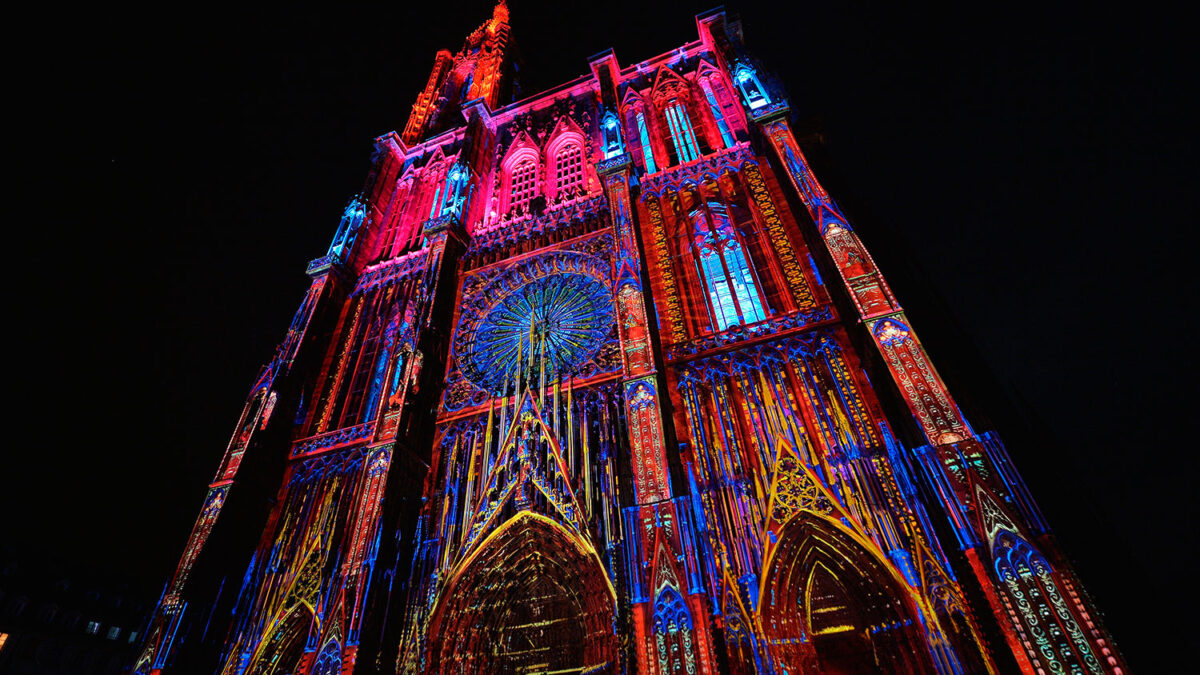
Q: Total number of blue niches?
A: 4